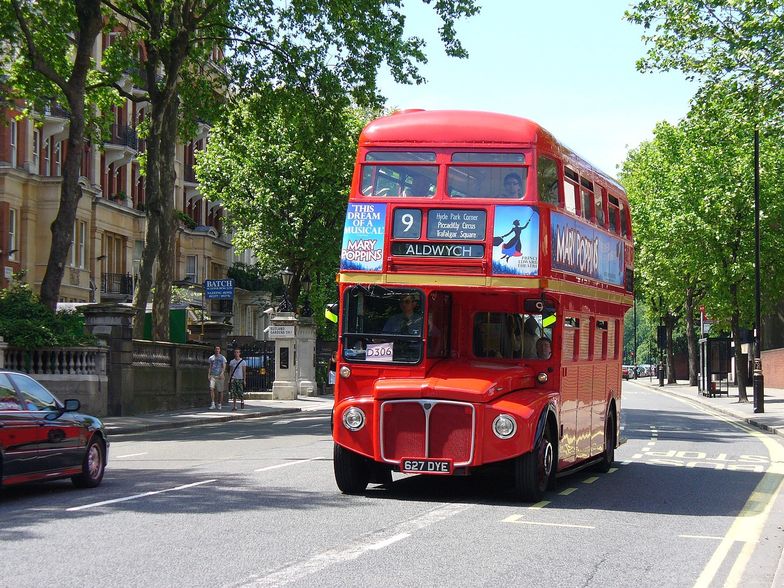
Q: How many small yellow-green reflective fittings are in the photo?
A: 2